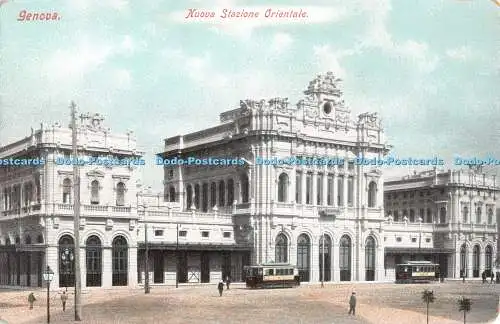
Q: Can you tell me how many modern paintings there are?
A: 0